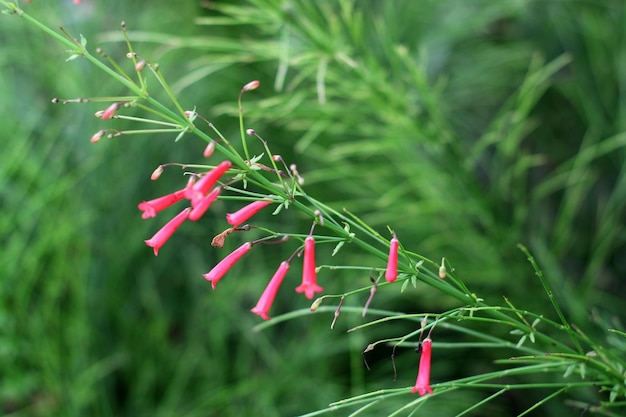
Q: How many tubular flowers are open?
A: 8